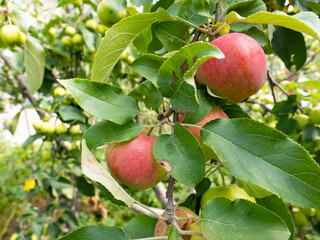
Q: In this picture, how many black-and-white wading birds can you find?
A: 0